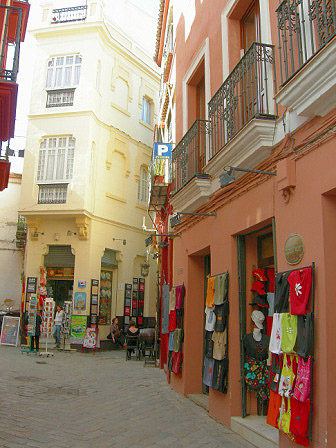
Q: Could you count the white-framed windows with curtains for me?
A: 2